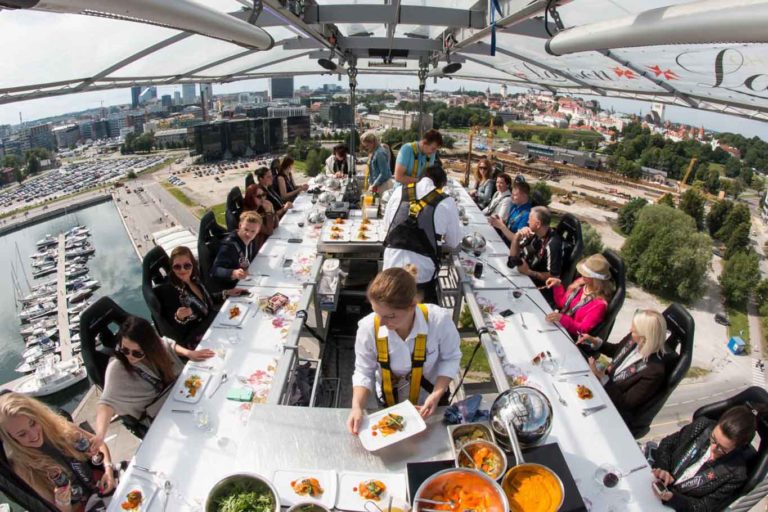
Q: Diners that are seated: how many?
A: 15